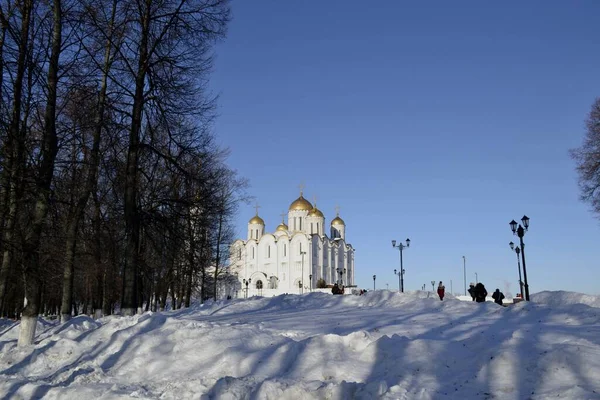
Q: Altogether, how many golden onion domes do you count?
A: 5